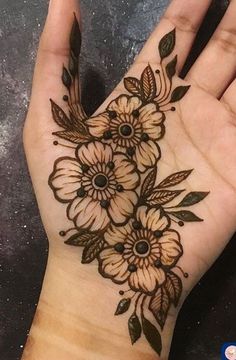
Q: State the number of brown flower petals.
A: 15